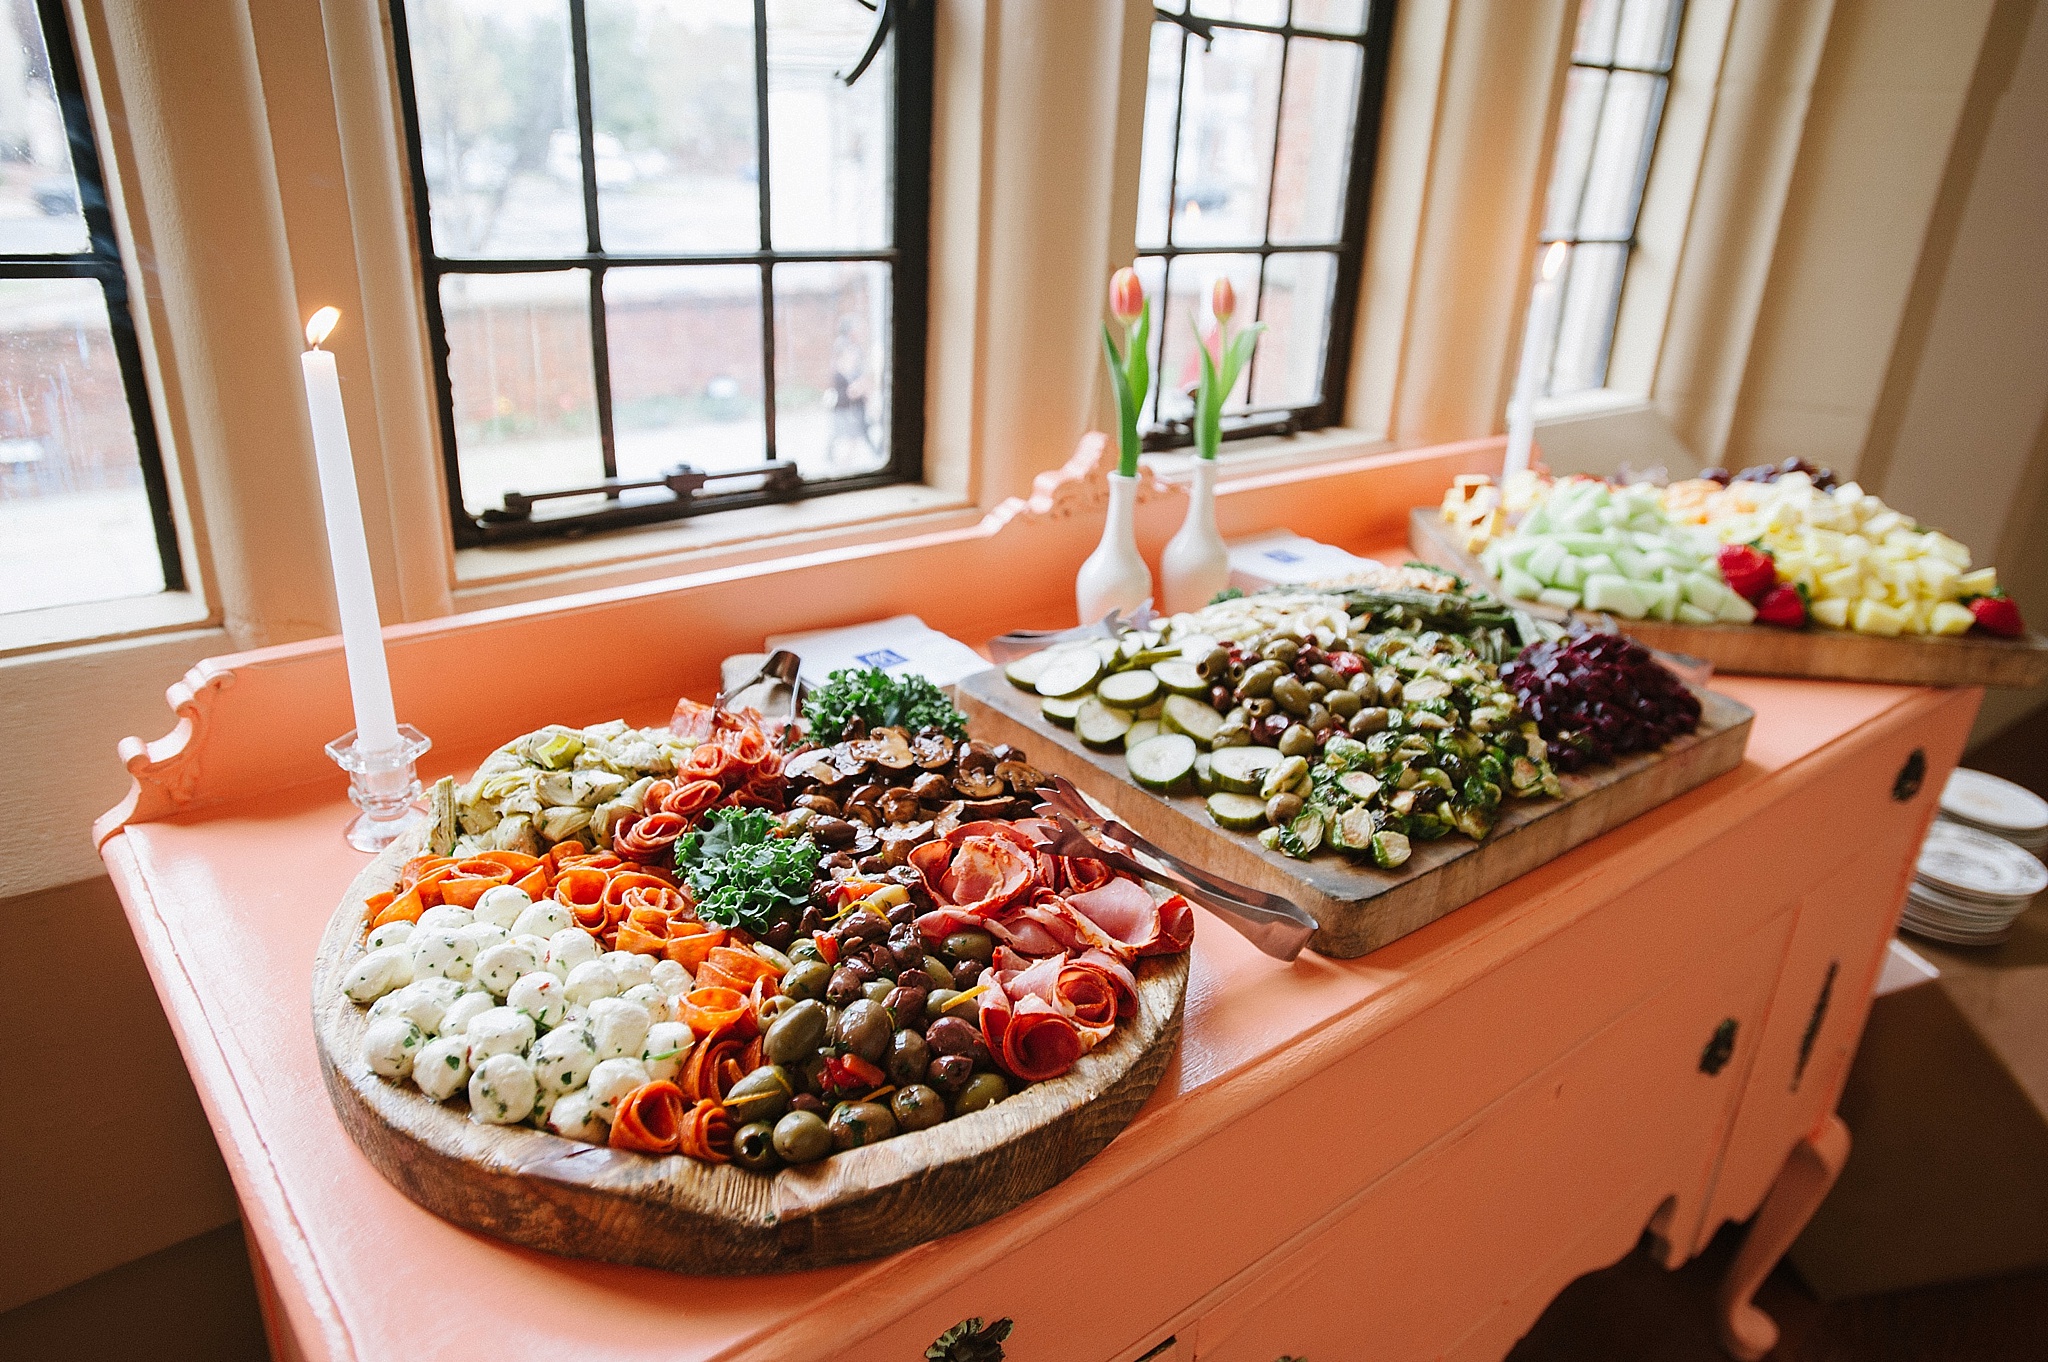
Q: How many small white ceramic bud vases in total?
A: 2